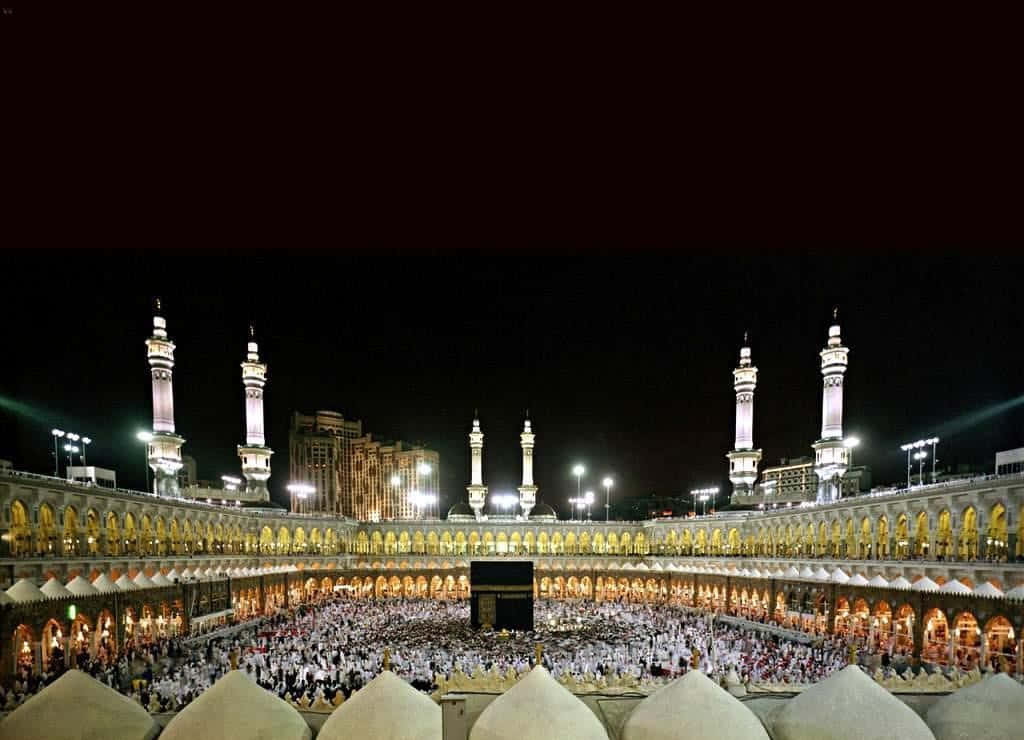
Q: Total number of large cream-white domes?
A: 7